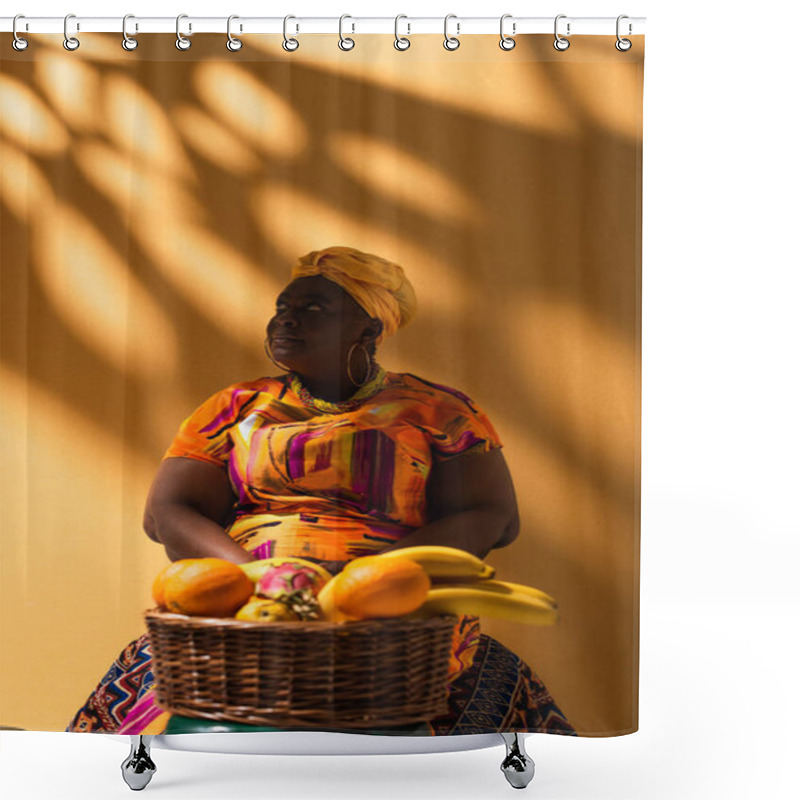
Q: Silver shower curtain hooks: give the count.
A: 12